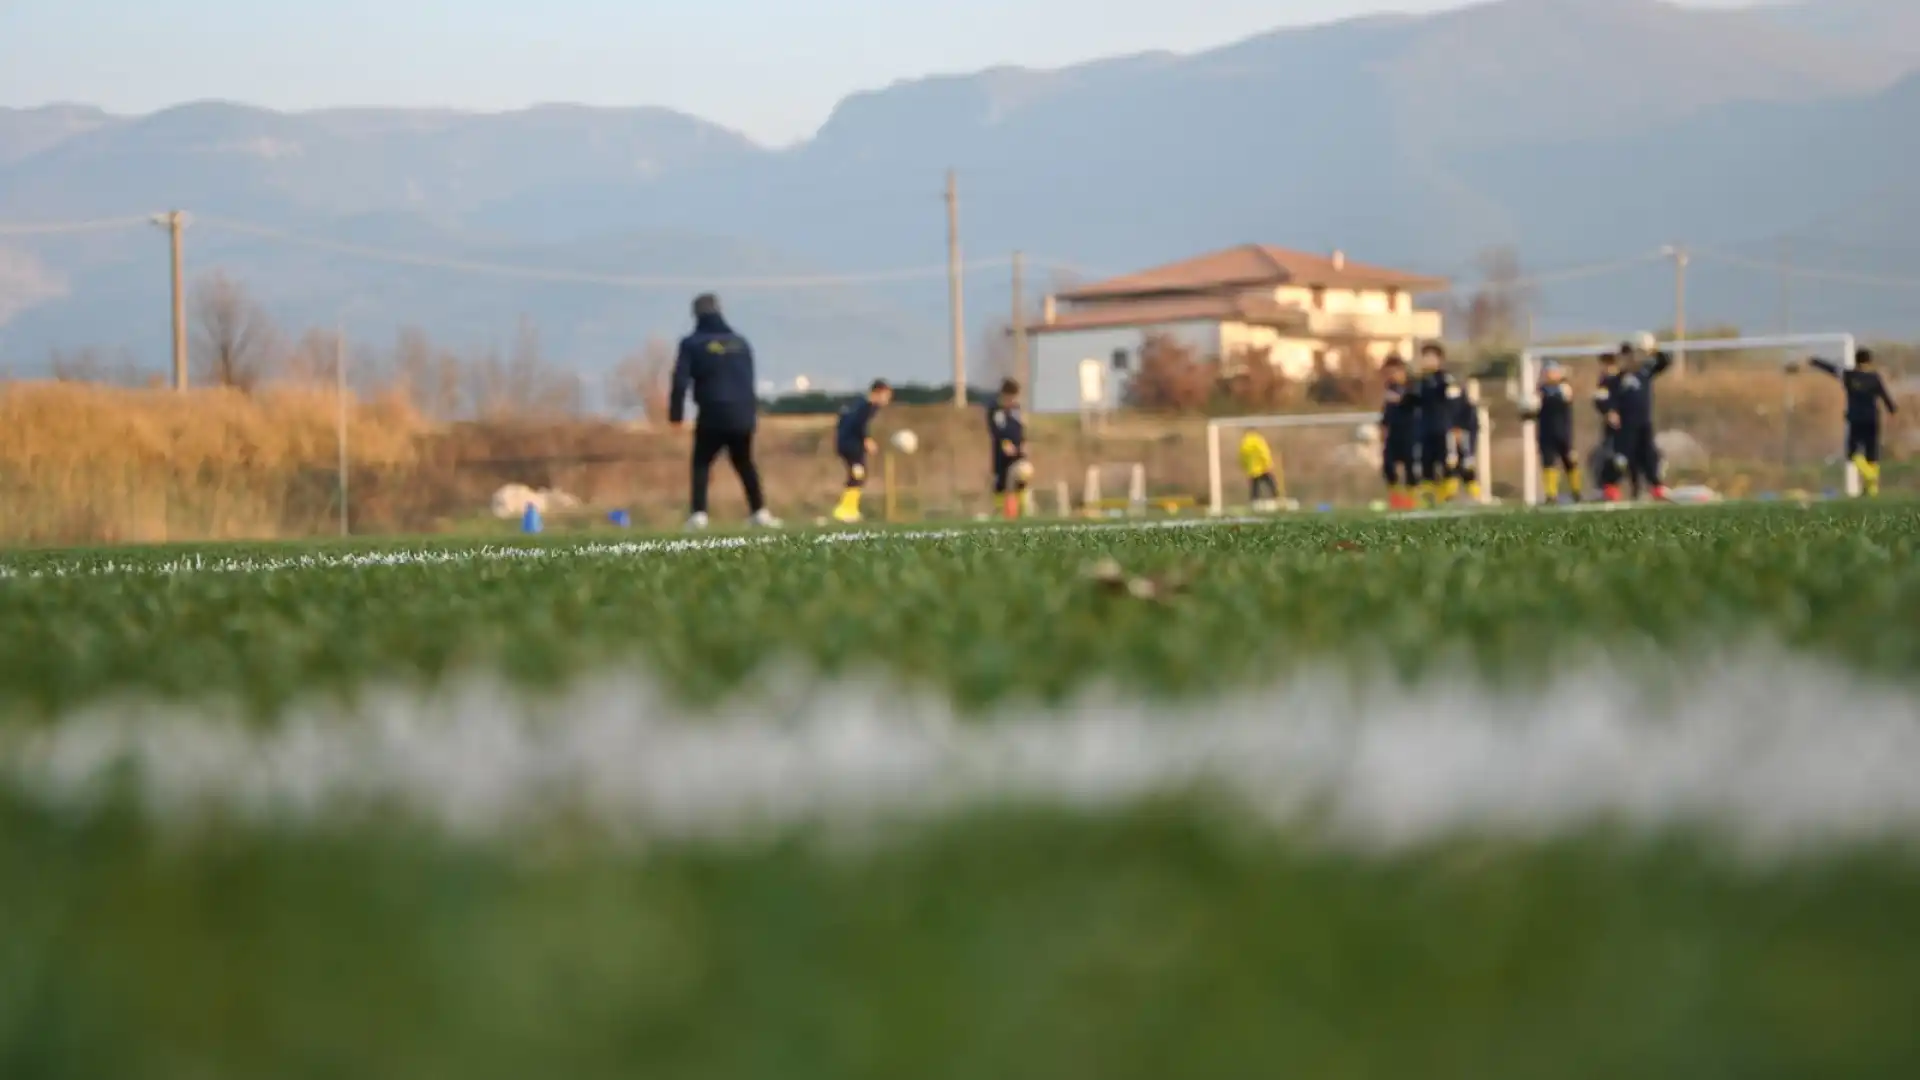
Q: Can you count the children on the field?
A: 10